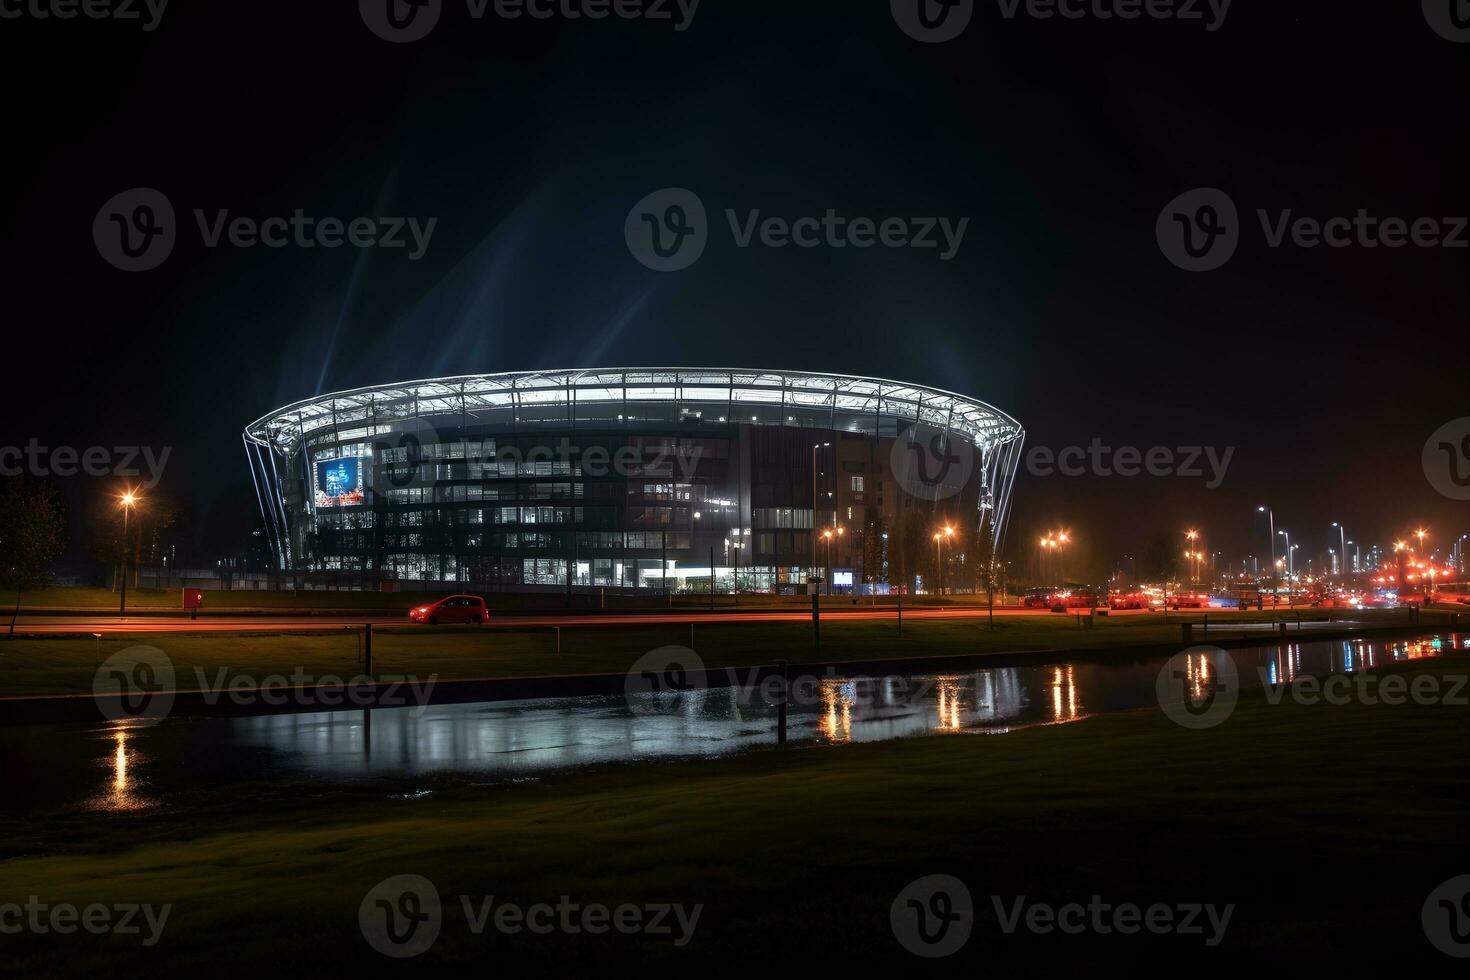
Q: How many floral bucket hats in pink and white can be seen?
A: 0